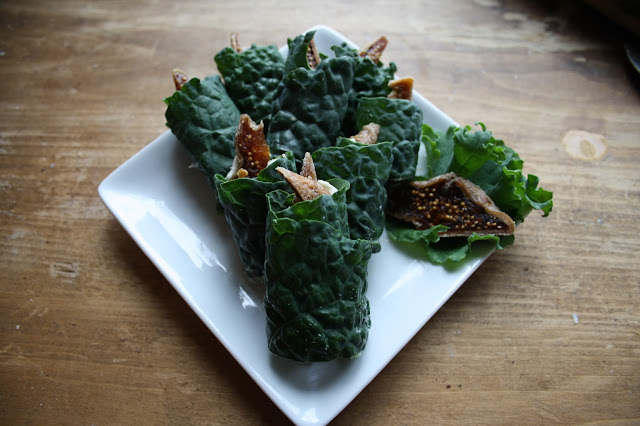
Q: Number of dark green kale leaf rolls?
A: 8